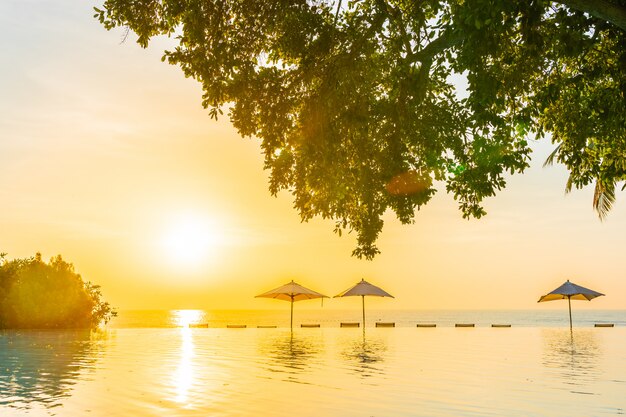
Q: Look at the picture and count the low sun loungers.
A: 10